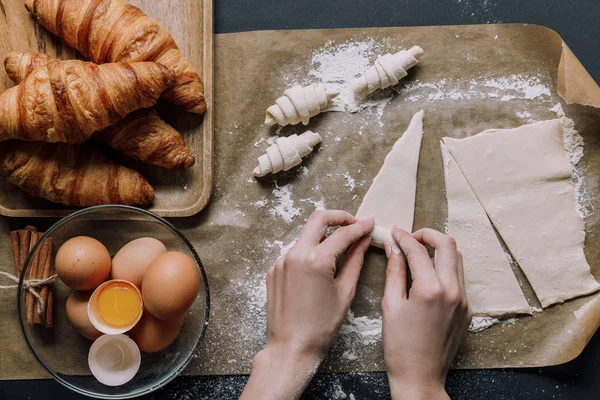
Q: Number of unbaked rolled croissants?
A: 3